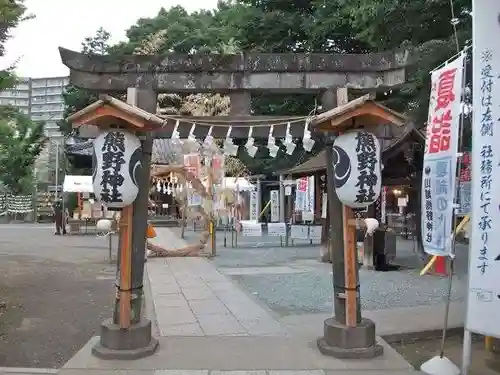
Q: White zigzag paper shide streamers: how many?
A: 8